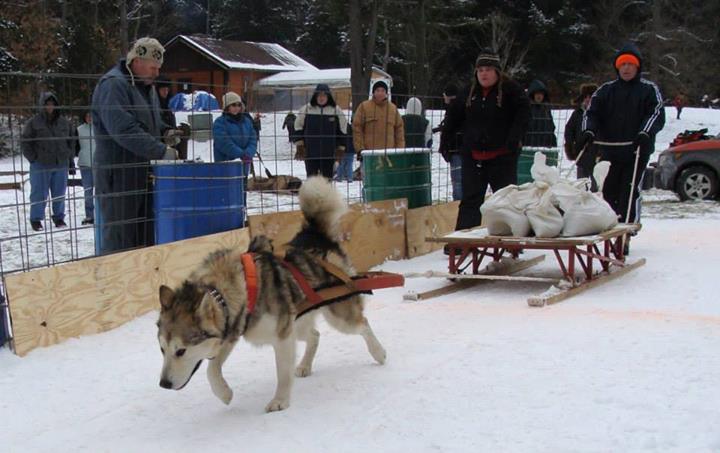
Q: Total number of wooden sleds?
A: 1